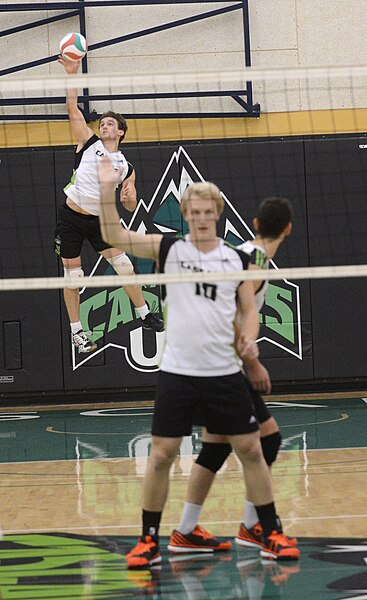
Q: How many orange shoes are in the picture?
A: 4